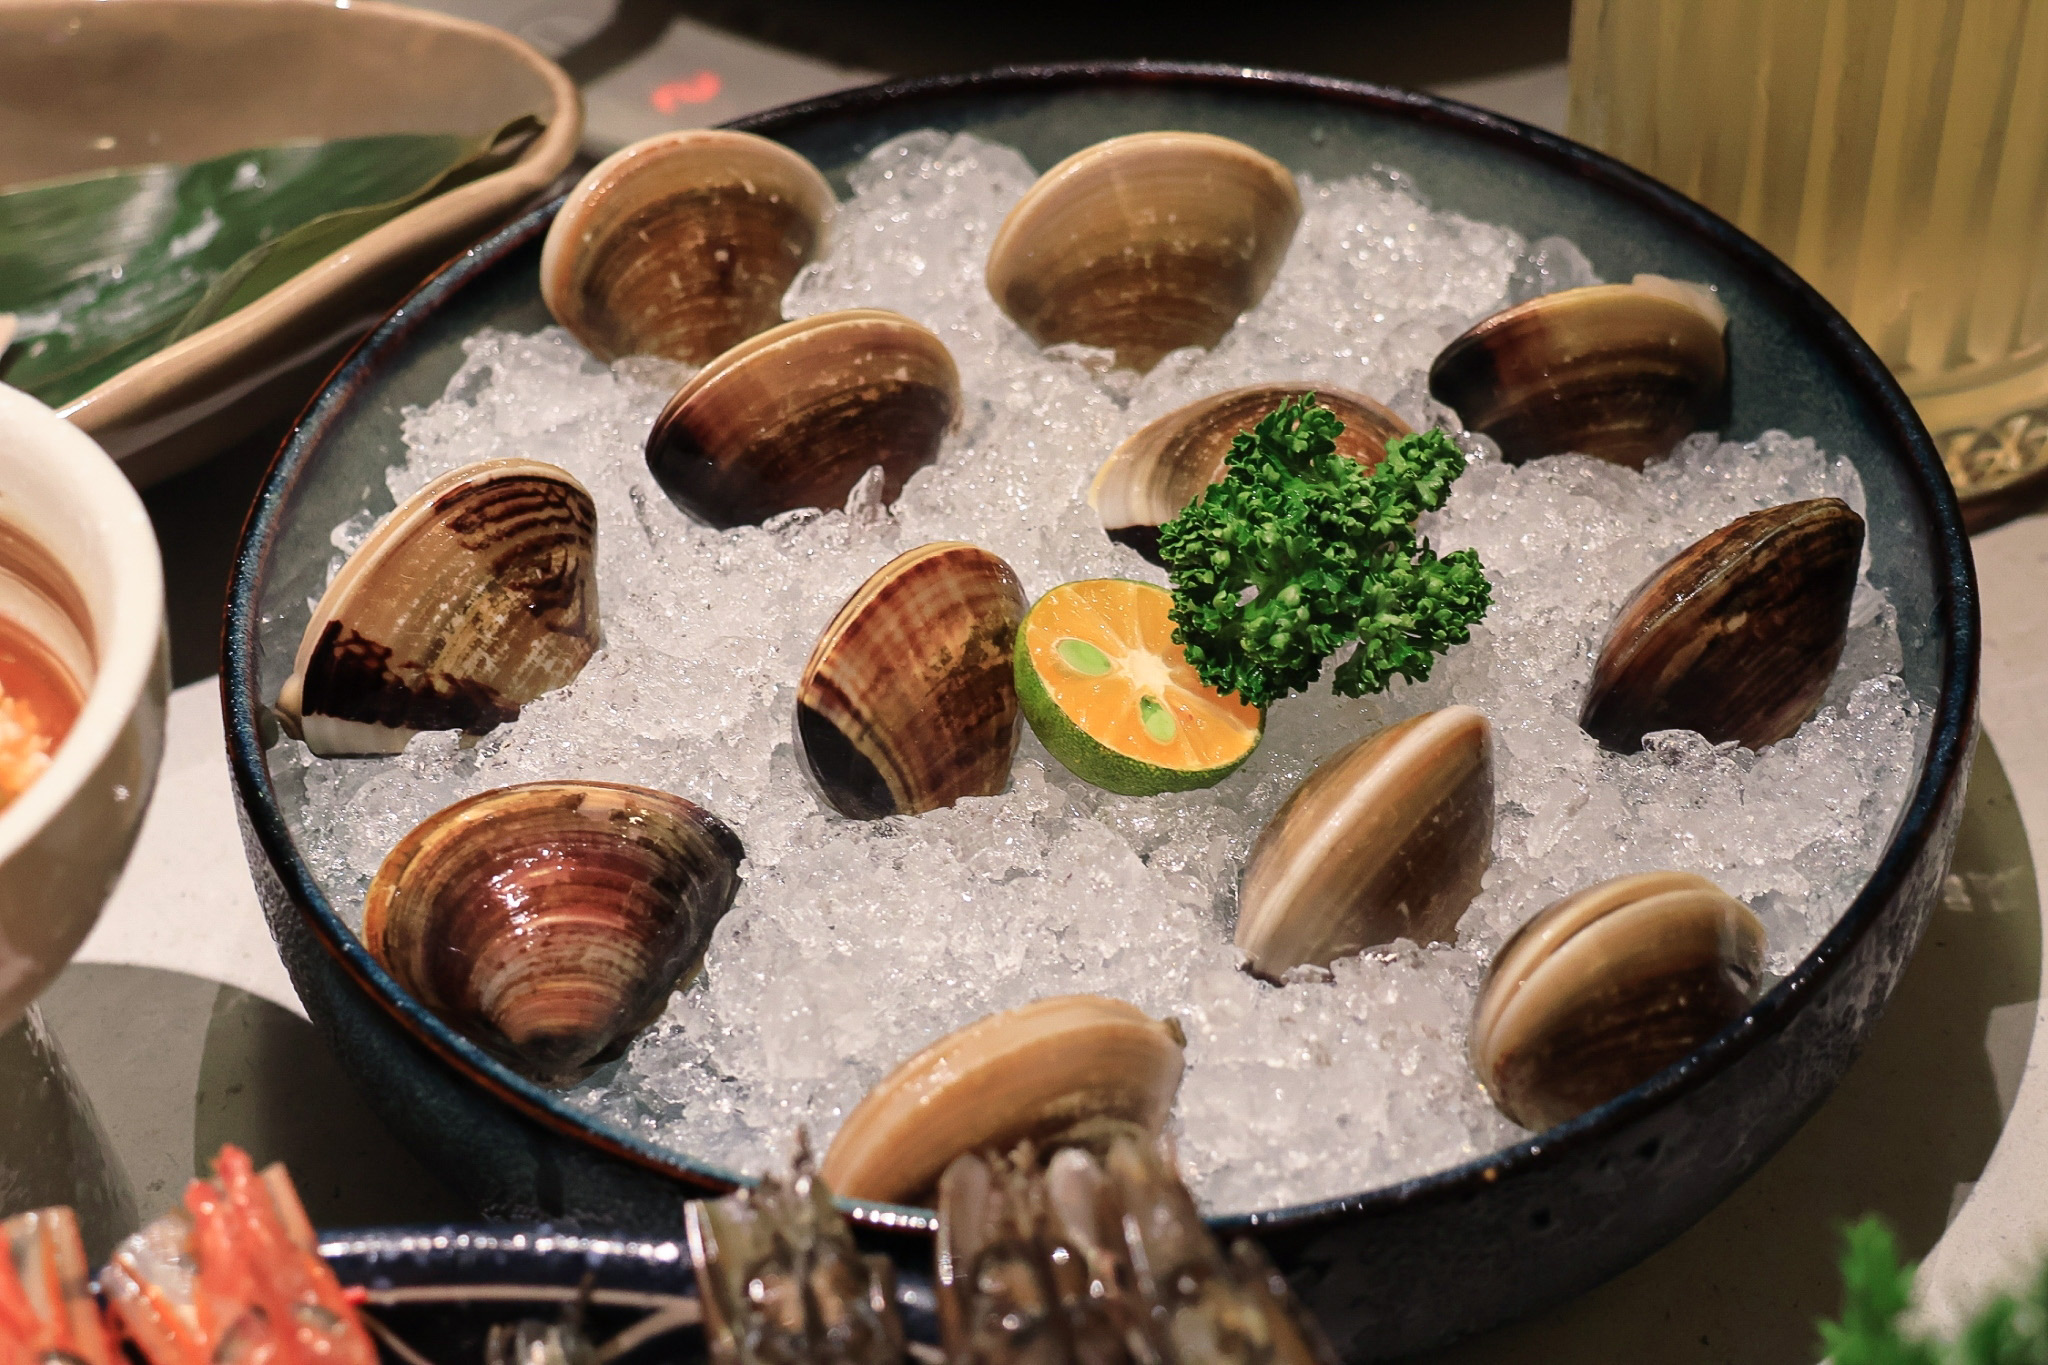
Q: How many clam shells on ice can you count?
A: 12